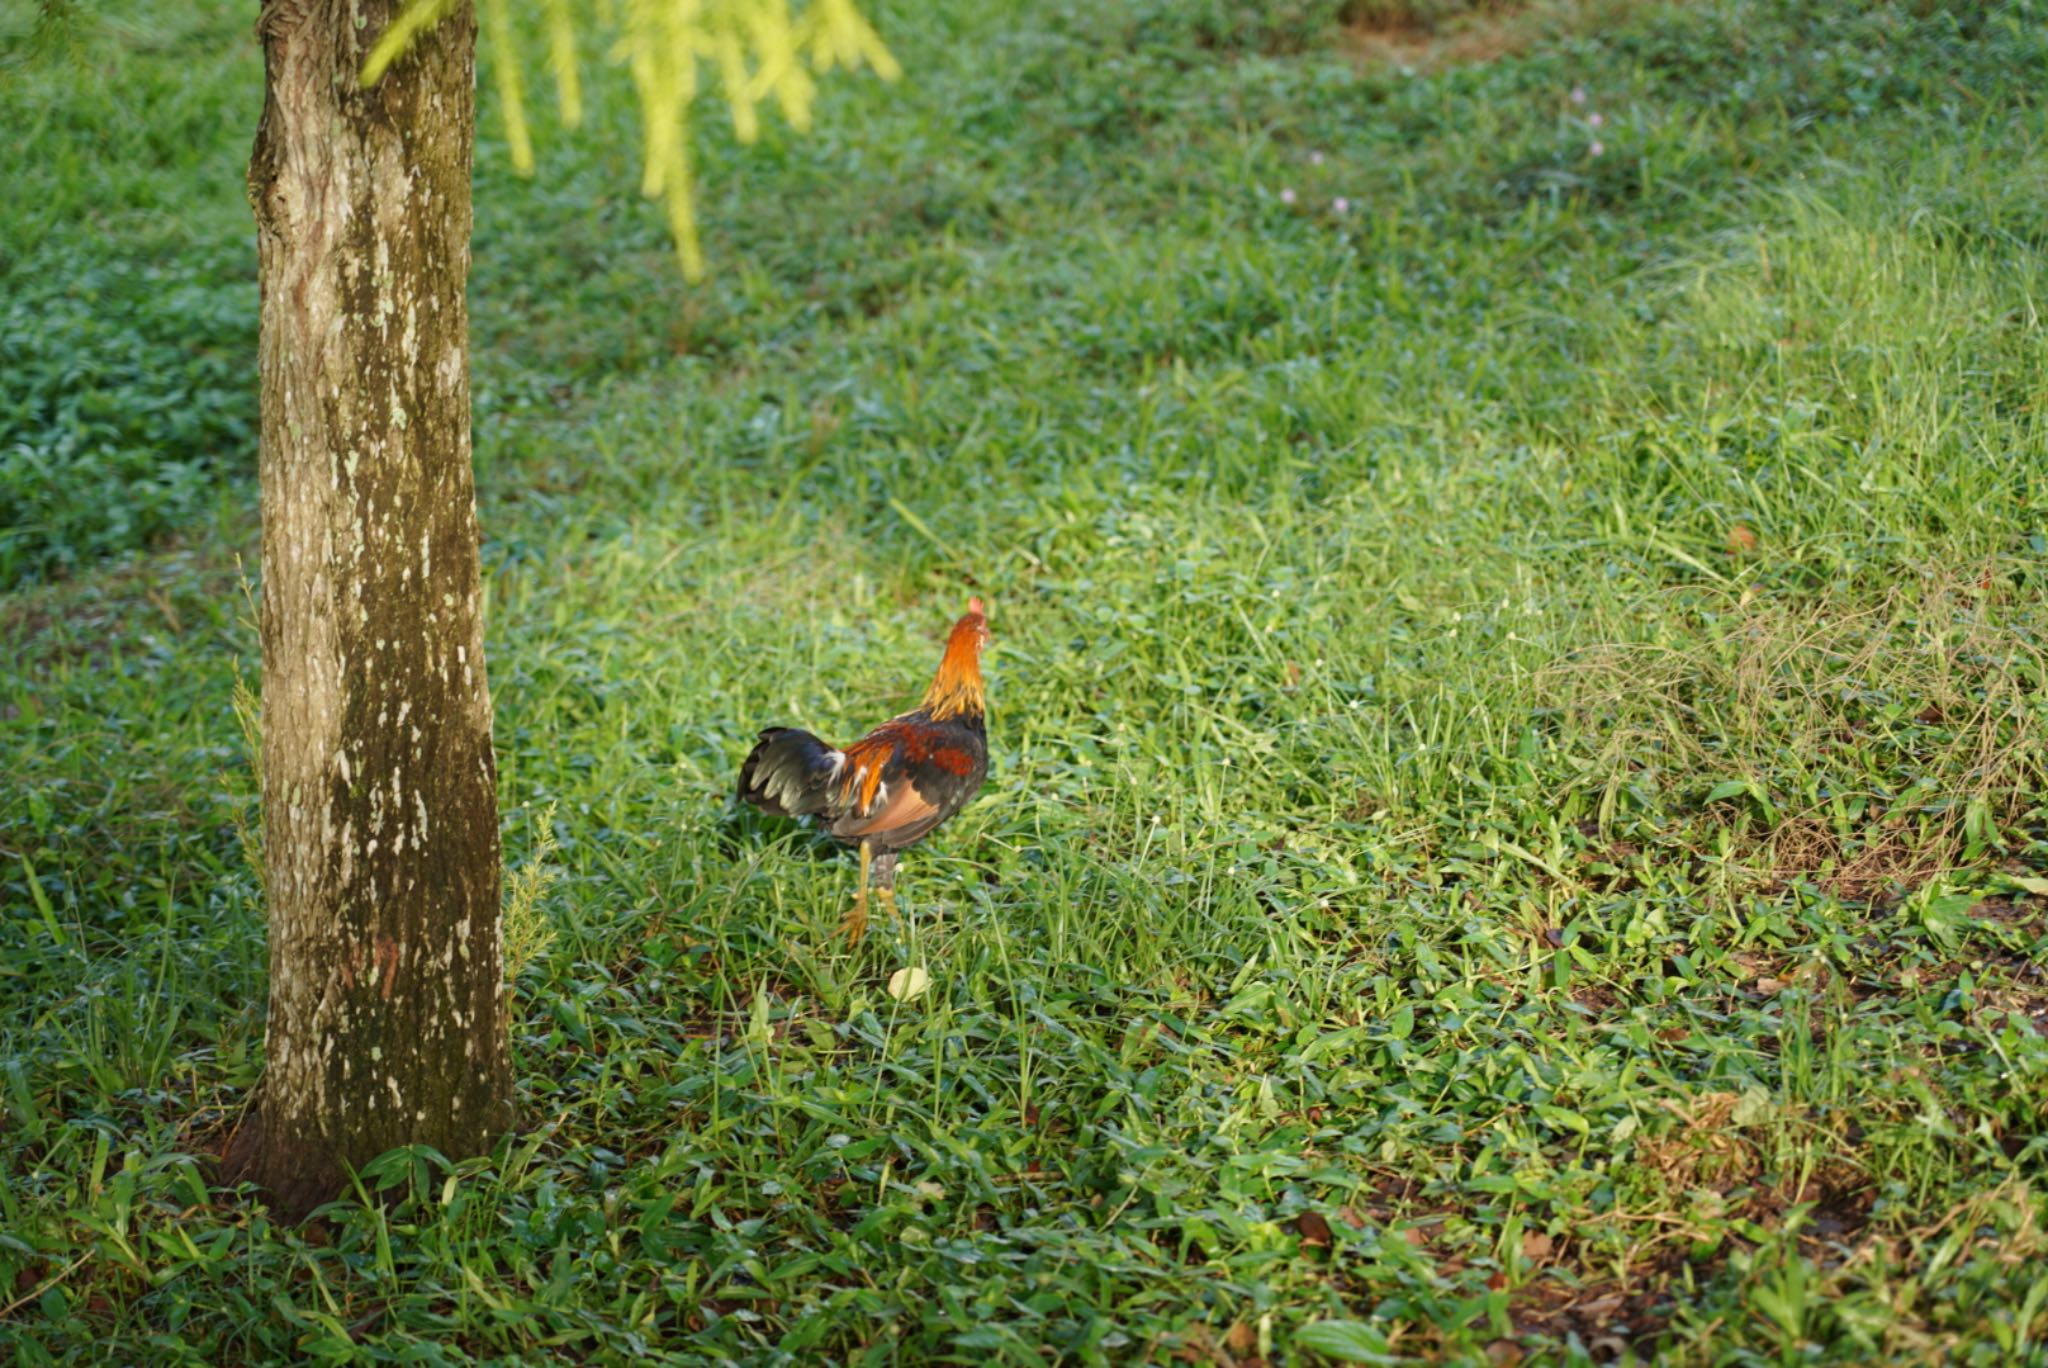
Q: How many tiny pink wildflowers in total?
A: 6